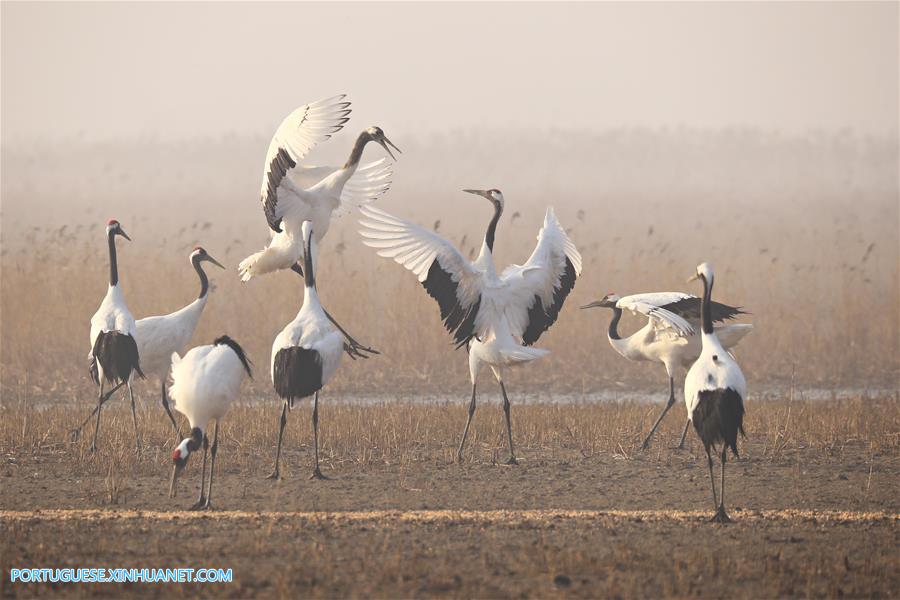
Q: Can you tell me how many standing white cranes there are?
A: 7